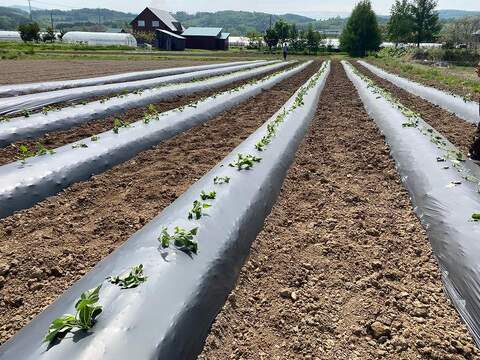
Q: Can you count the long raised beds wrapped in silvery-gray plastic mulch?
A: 7